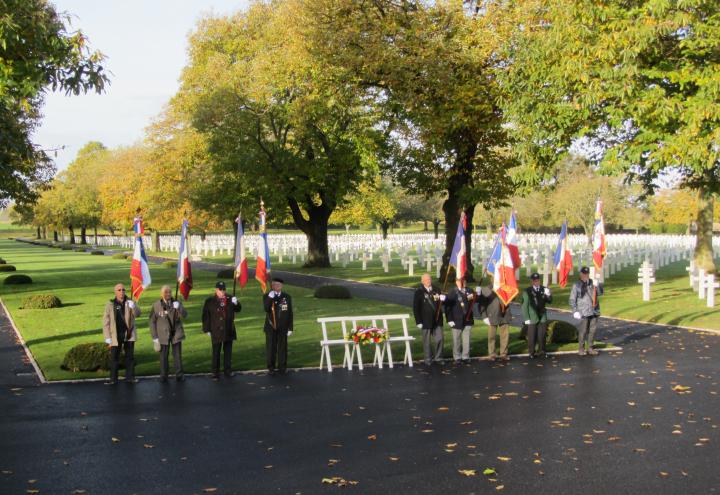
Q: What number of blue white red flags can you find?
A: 9